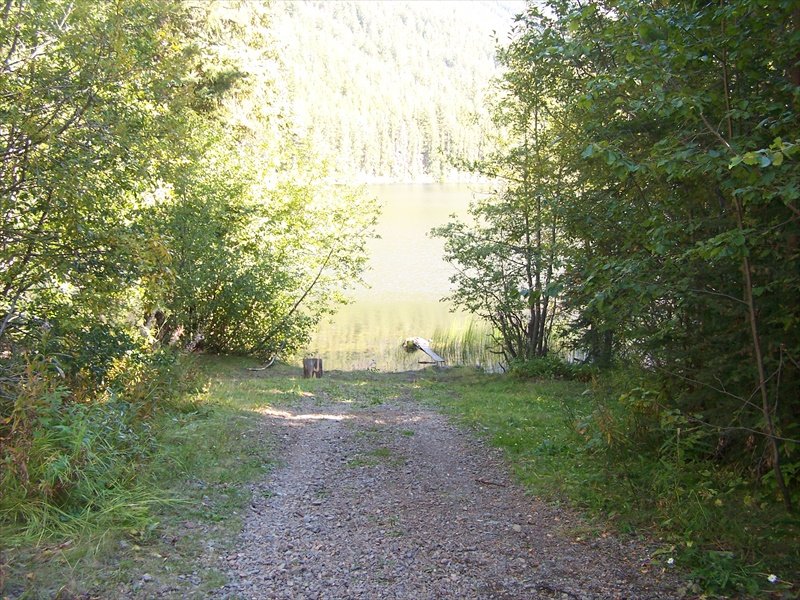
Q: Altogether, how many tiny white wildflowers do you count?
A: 2